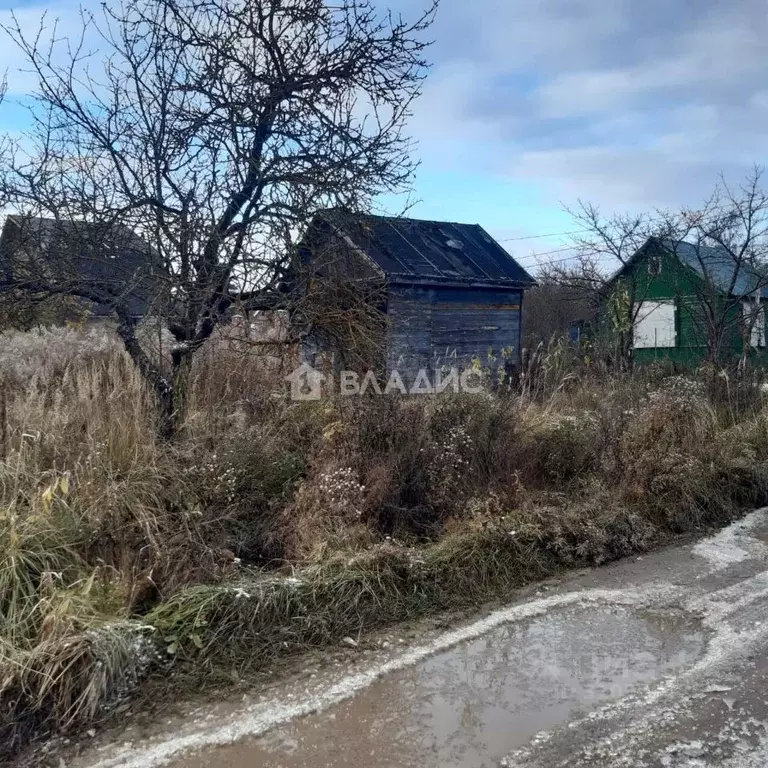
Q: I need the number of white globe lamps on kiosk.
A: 0